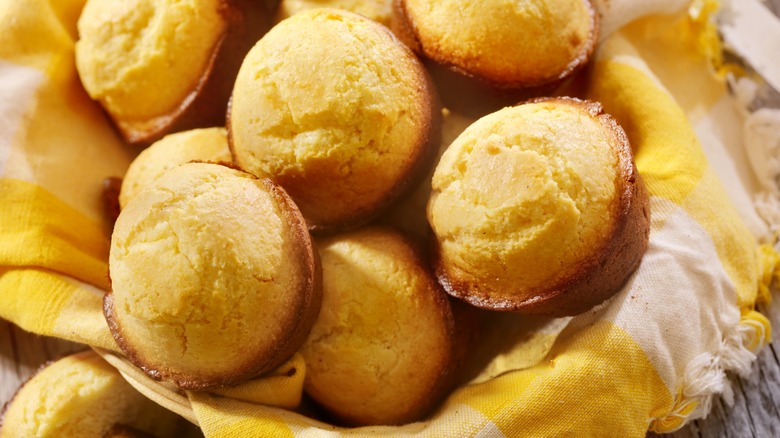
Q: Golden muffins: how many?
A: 9